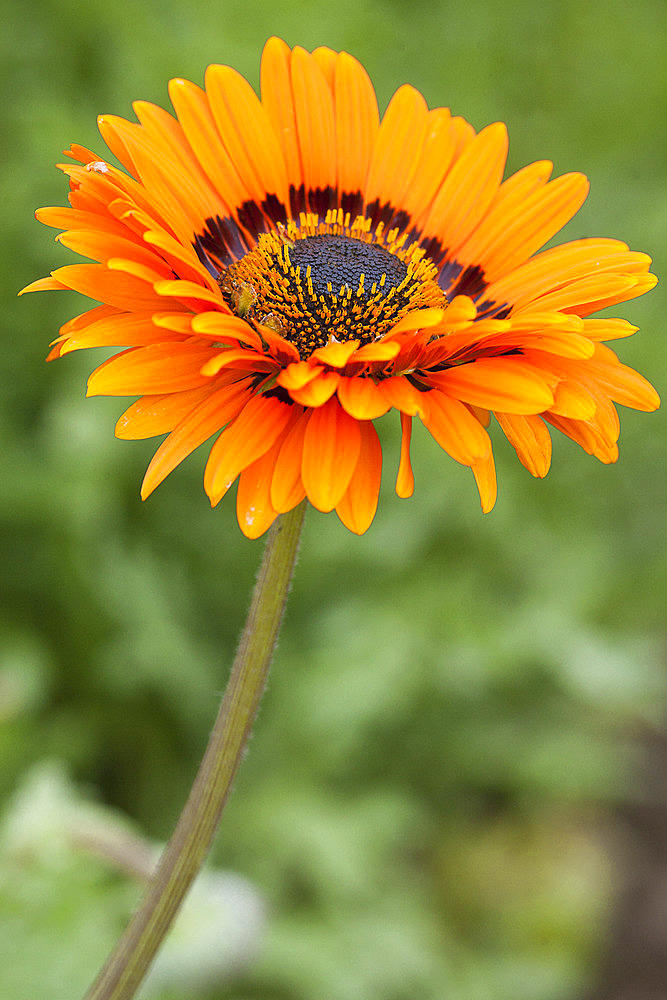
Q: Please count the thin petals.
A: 1